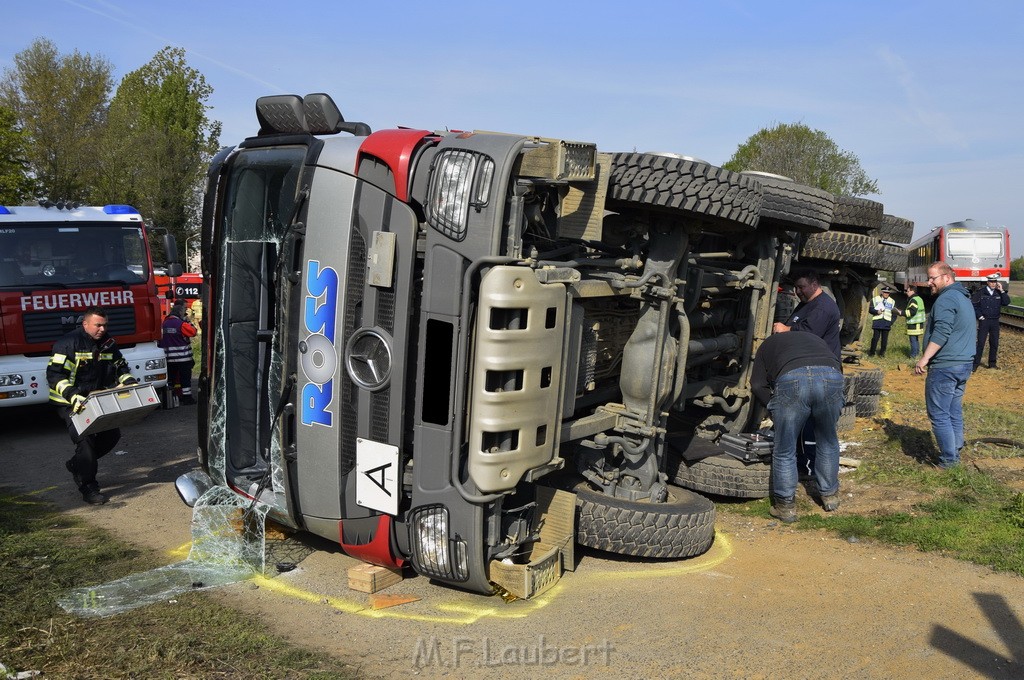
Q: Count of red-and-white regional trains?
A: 1